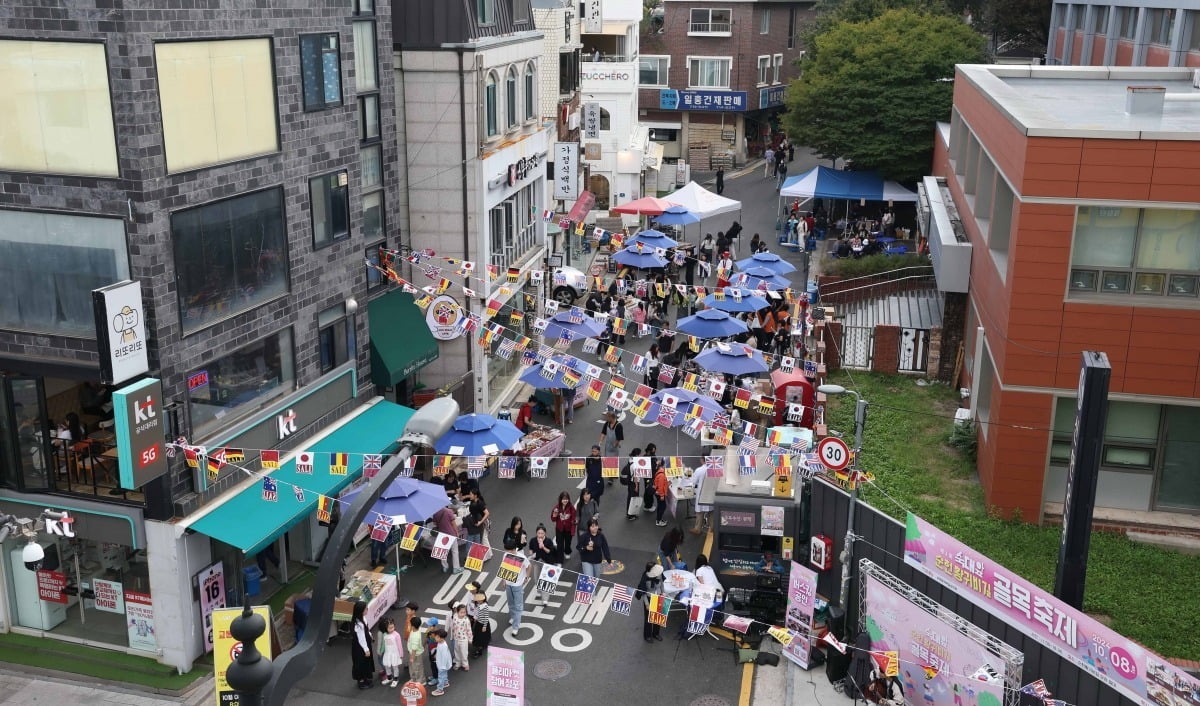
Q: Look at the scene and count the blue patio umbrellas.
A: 13